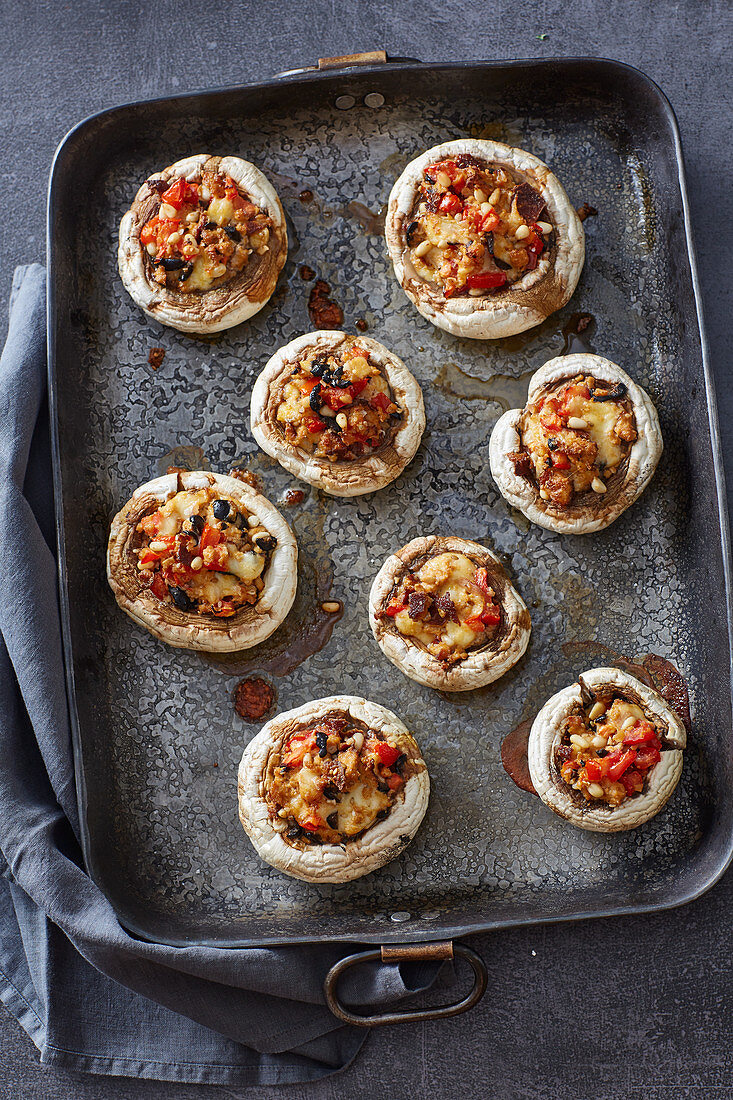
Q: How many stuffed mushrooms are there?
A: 8